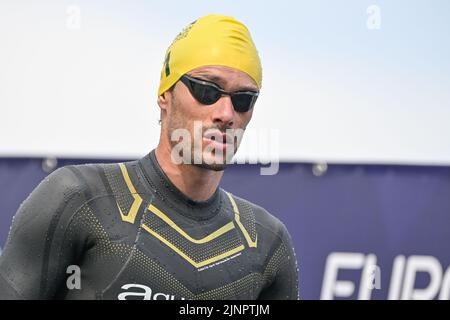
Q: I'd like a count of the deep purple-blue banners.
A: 1